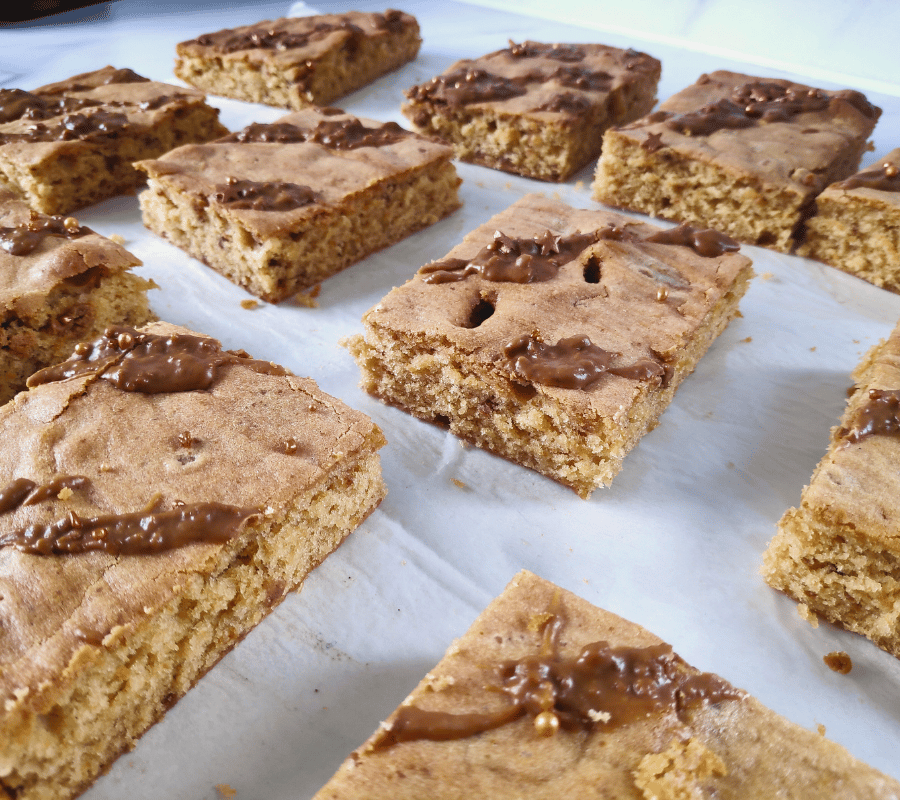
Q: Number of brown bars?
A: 11